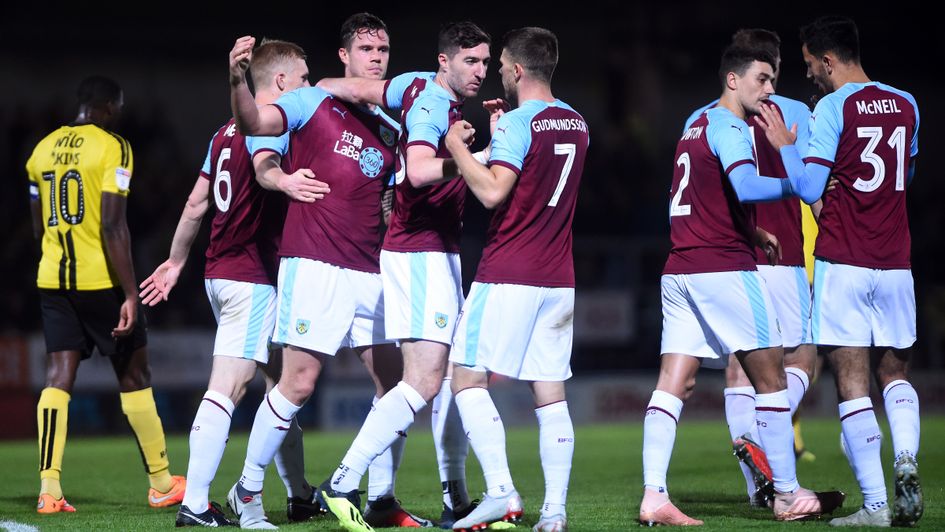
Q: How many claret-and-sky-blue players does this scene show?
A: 7